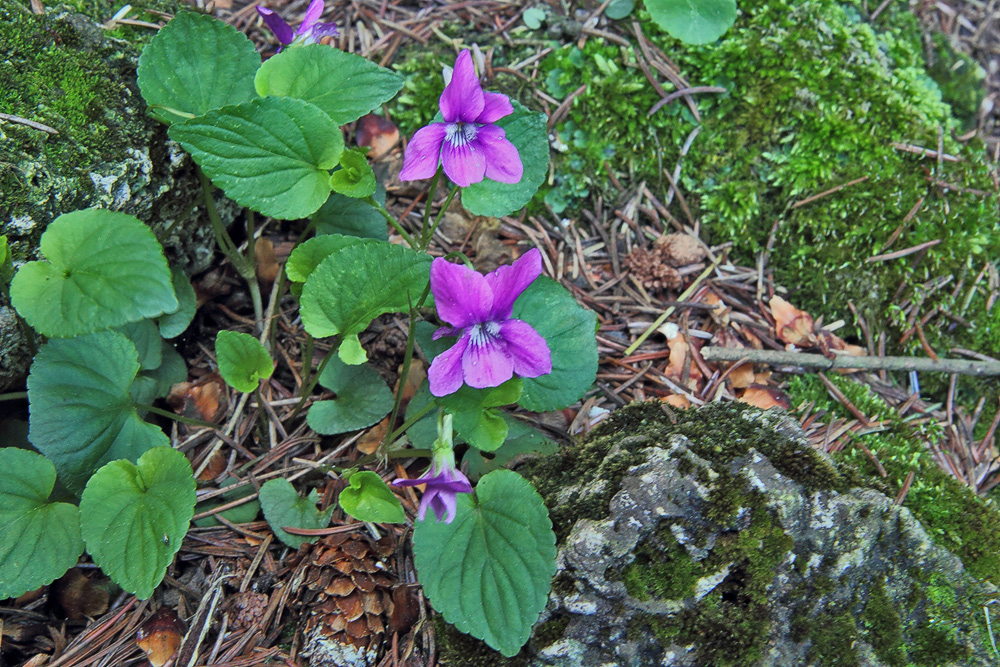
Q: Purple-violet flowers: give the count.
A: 4